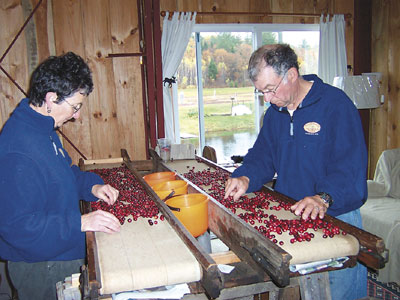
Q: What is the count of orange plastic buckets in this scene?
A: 3